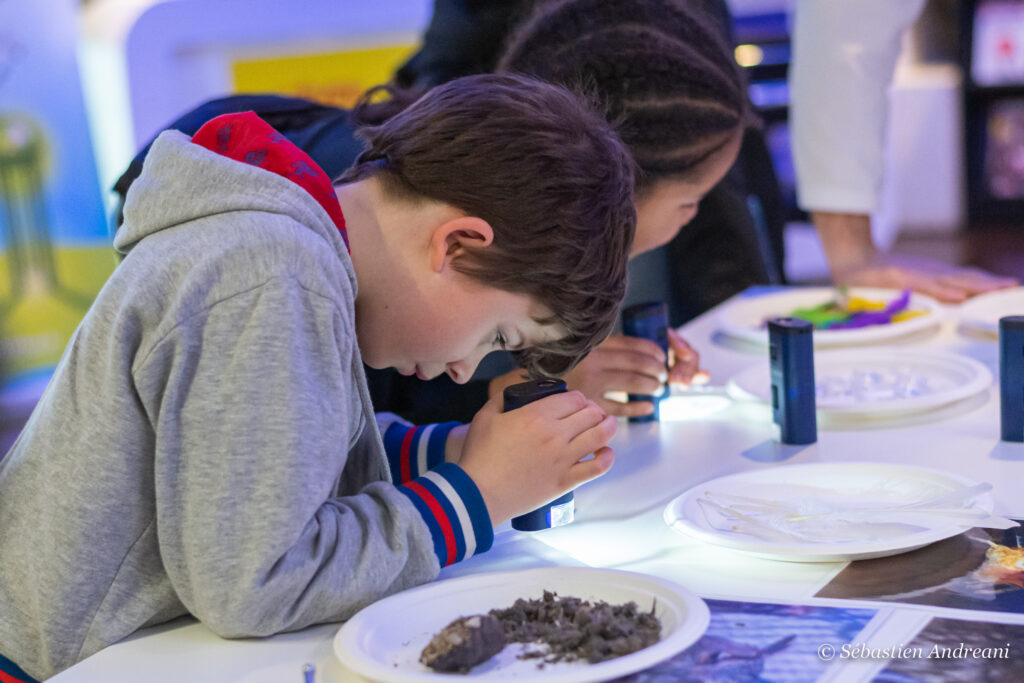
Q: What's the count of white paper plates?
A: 5